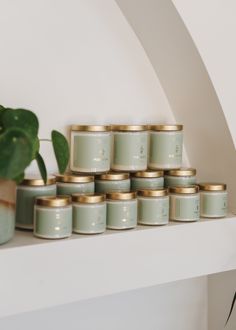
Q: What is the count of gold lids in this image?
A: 14